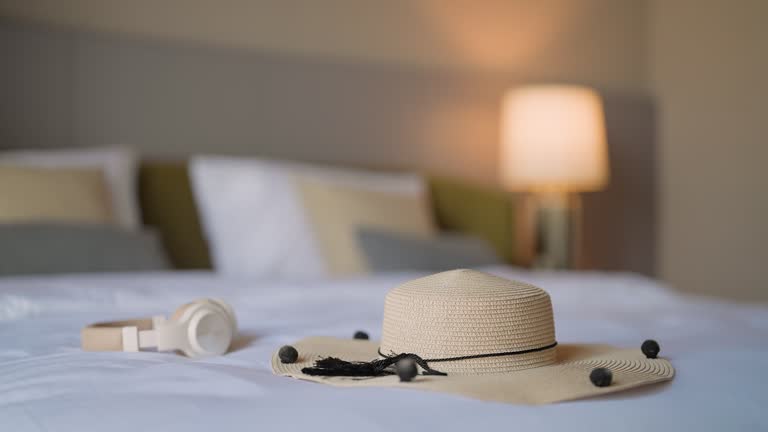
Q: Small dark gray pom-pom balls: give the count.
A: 5